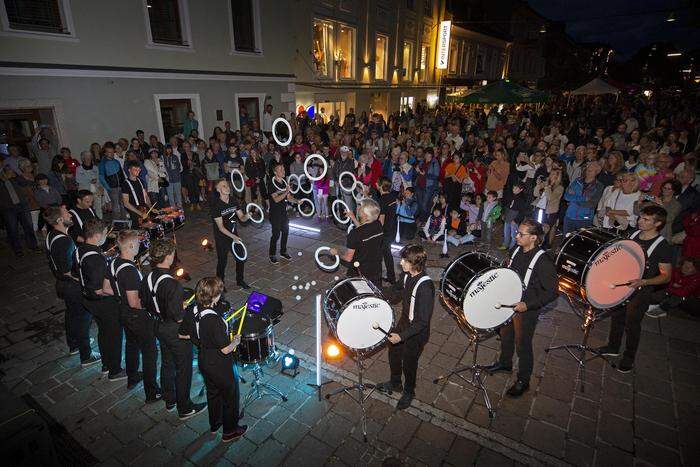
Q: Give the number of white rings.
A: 13